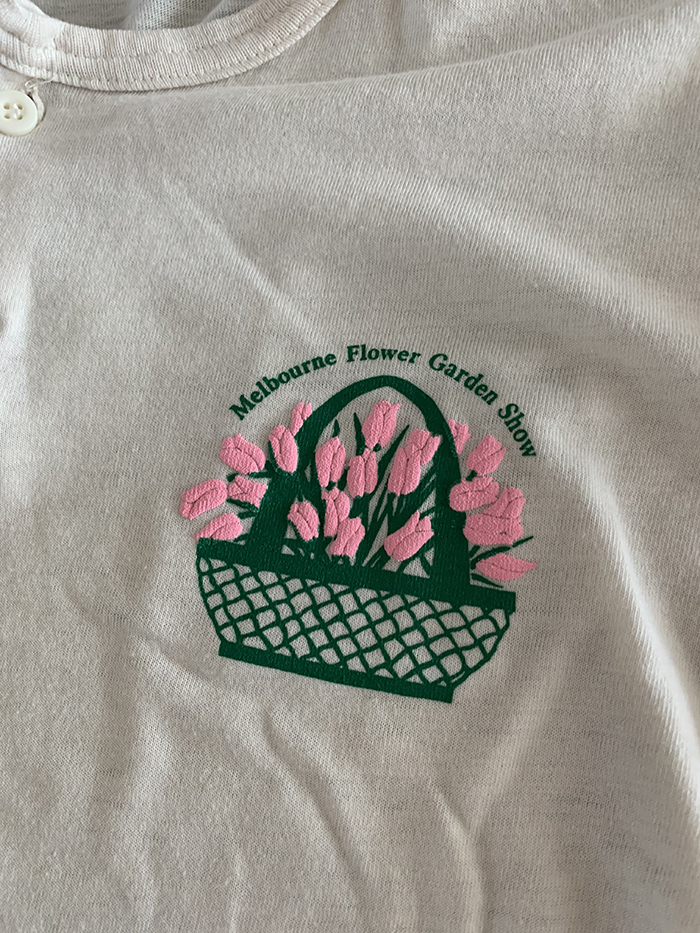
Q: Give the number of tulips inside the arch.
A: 9